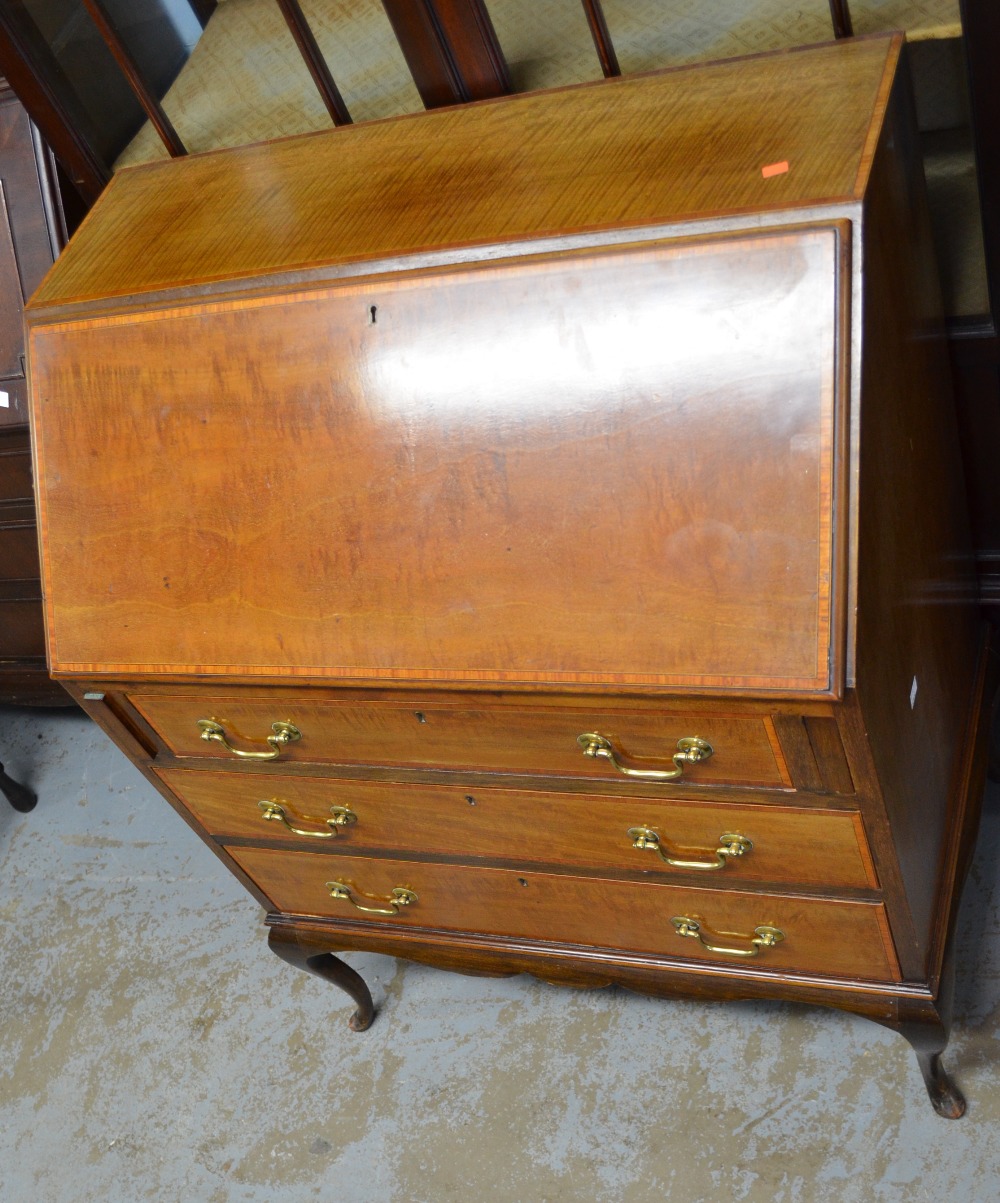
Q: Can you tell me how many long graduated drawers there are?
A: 3